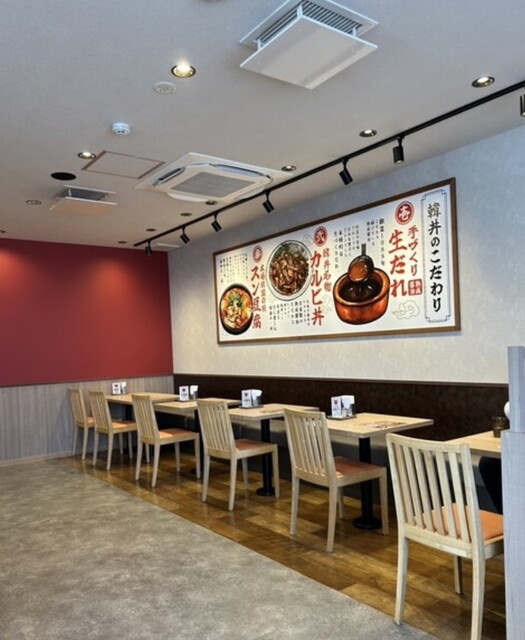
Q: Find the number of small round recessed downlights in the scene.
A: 11